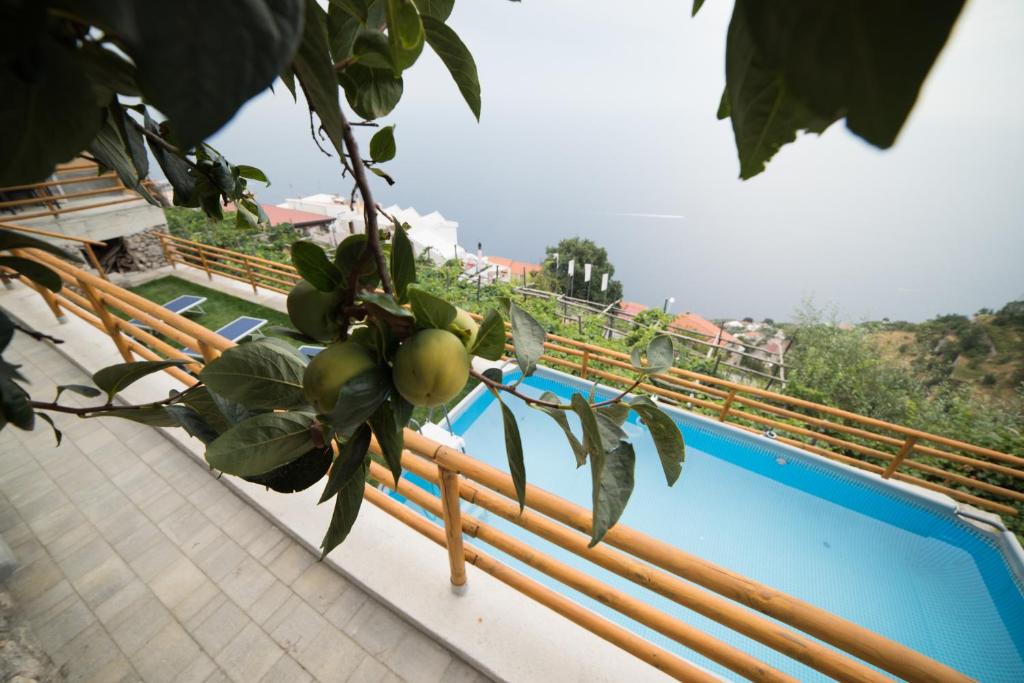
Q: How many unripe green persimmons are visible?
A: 4